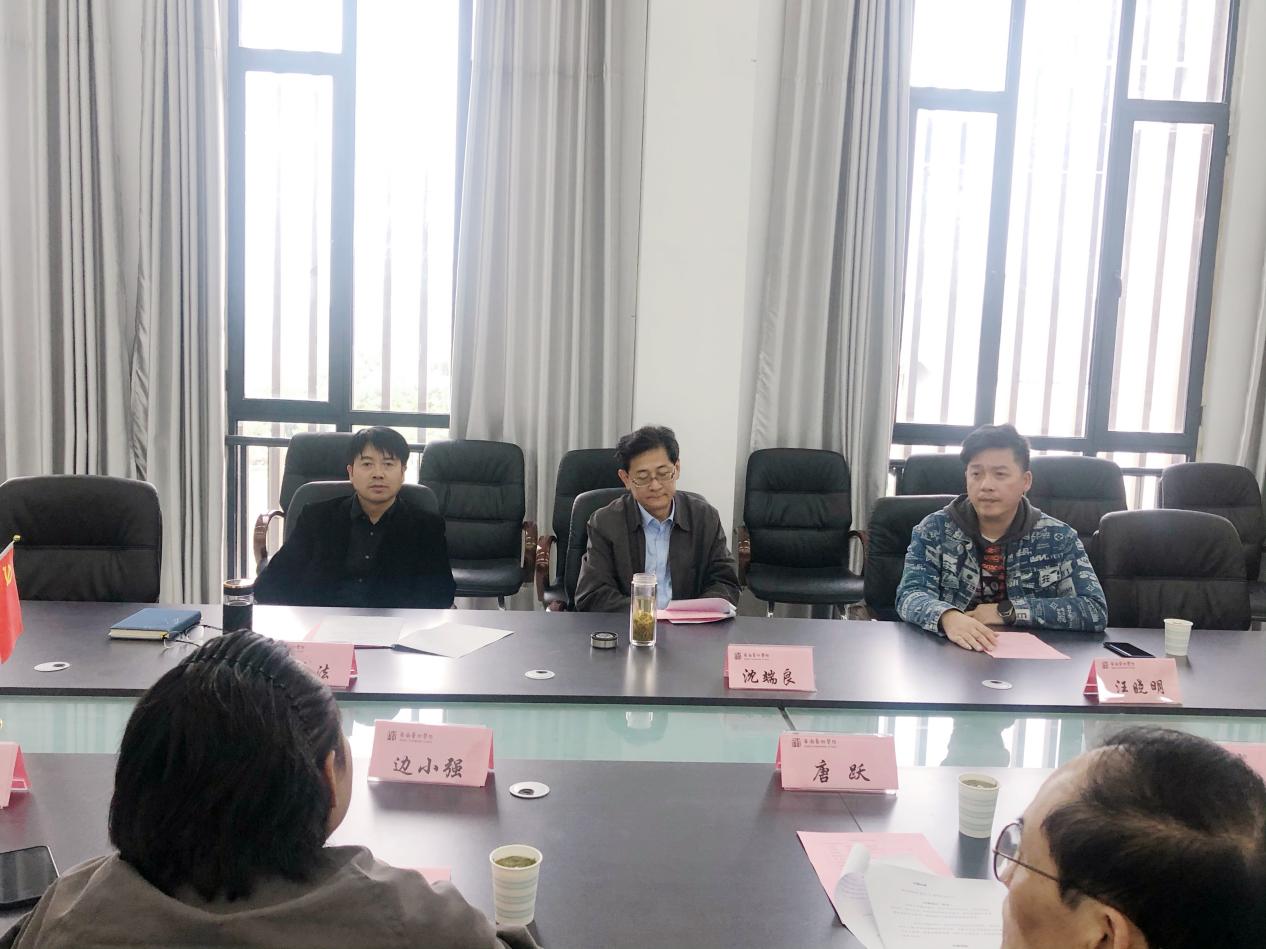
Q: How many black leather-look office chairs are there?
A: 12